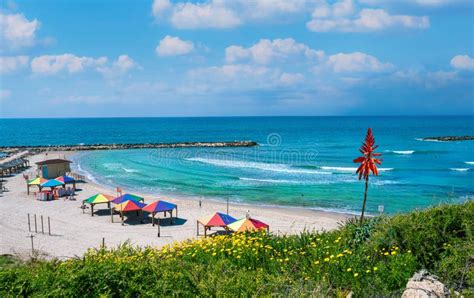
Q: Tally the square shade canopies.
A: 9